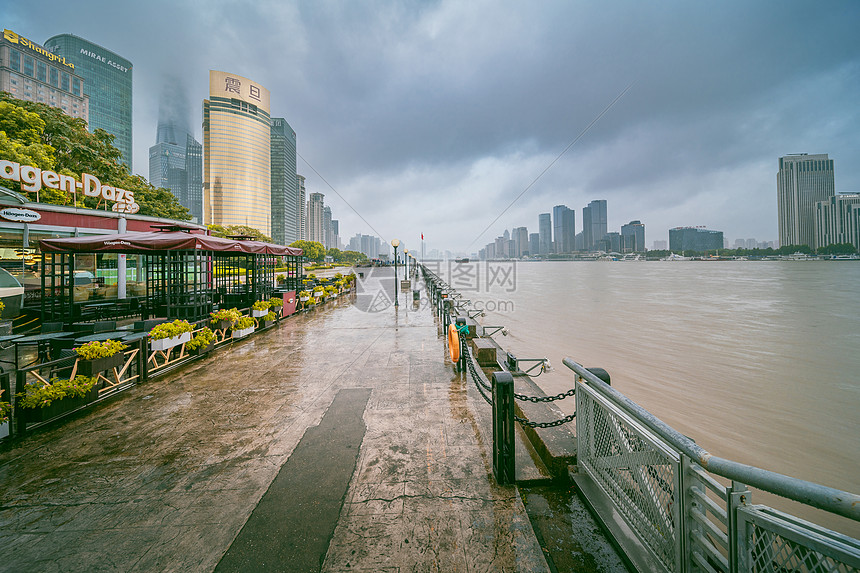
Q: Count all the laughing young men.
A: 0